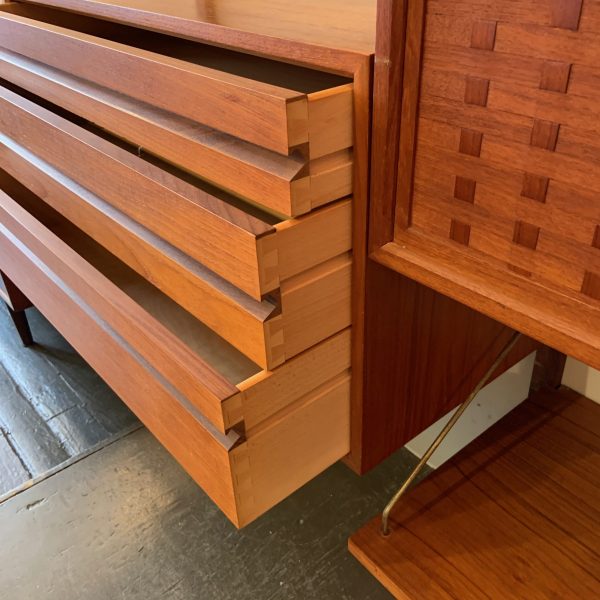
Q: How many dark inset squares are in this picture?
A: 13